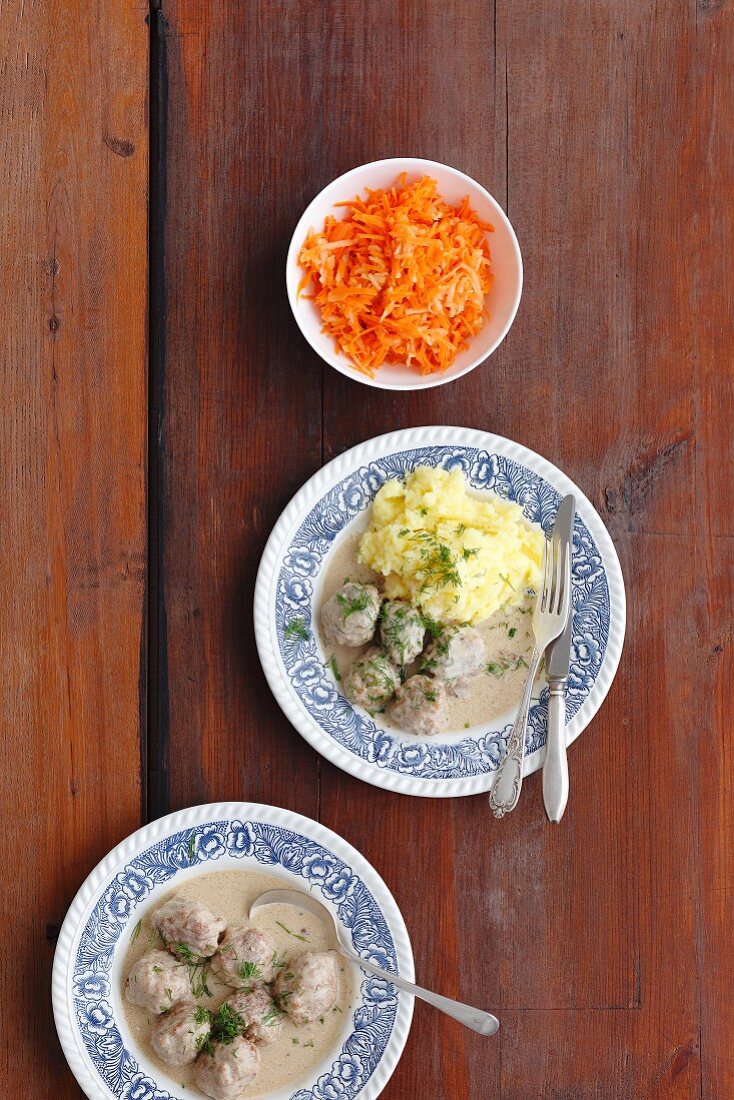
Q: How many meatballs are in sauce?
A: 12